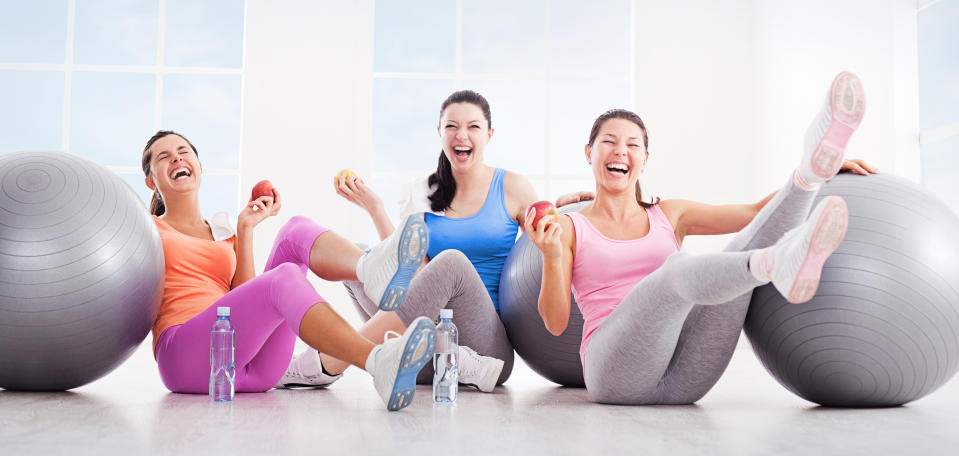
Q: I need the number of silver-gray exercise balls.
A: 3